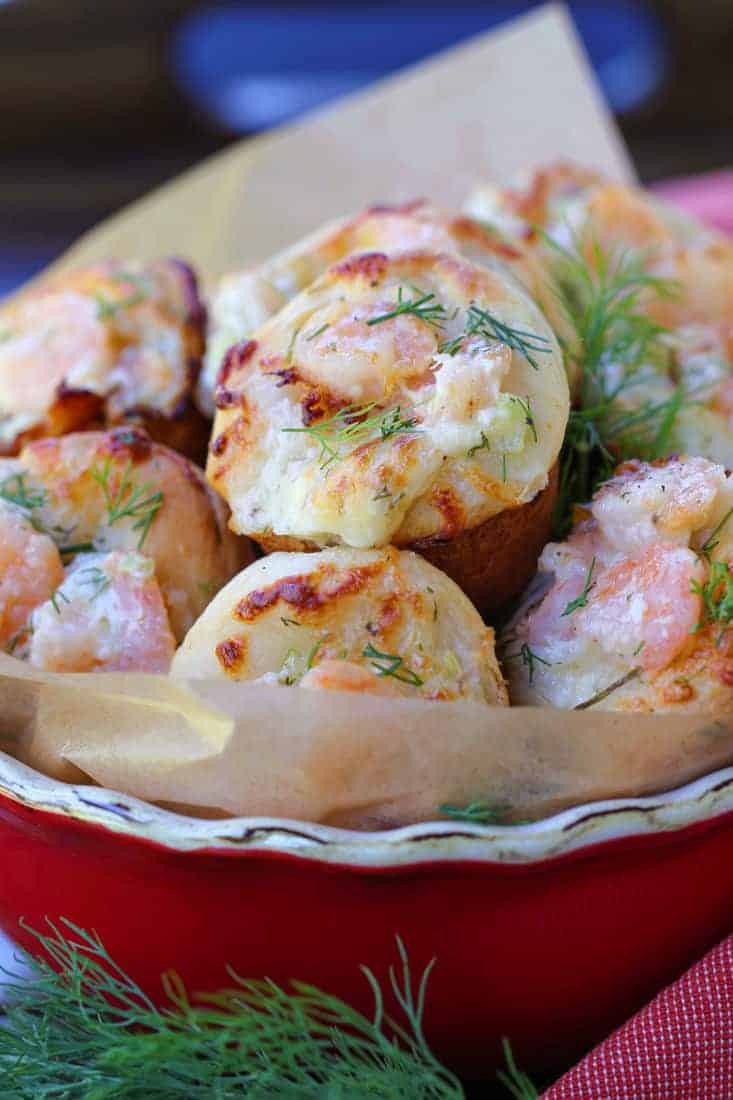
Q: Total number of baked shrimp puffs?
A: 8